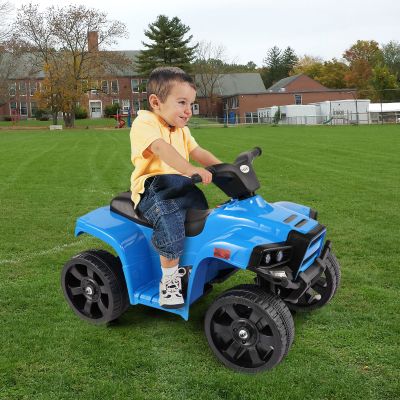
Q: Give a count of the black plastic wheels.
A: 3